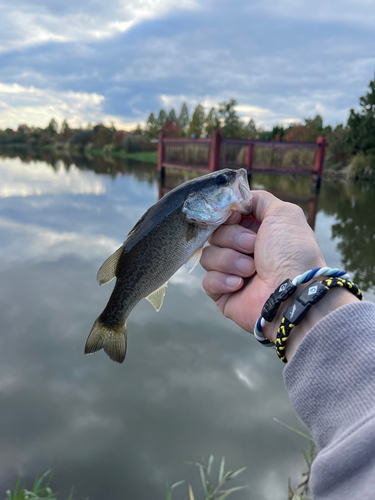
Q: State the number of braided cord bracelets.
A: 2